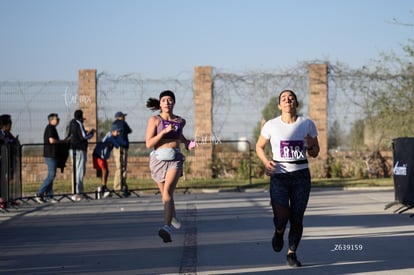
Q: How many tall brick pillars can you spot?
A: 3